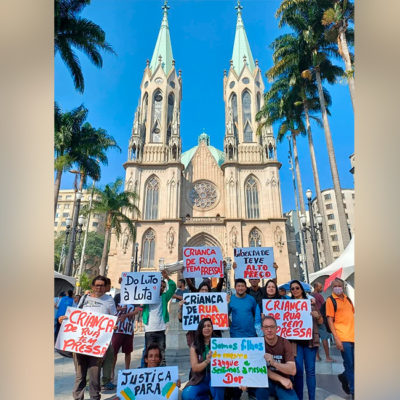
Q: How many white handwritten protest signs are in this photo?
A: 8